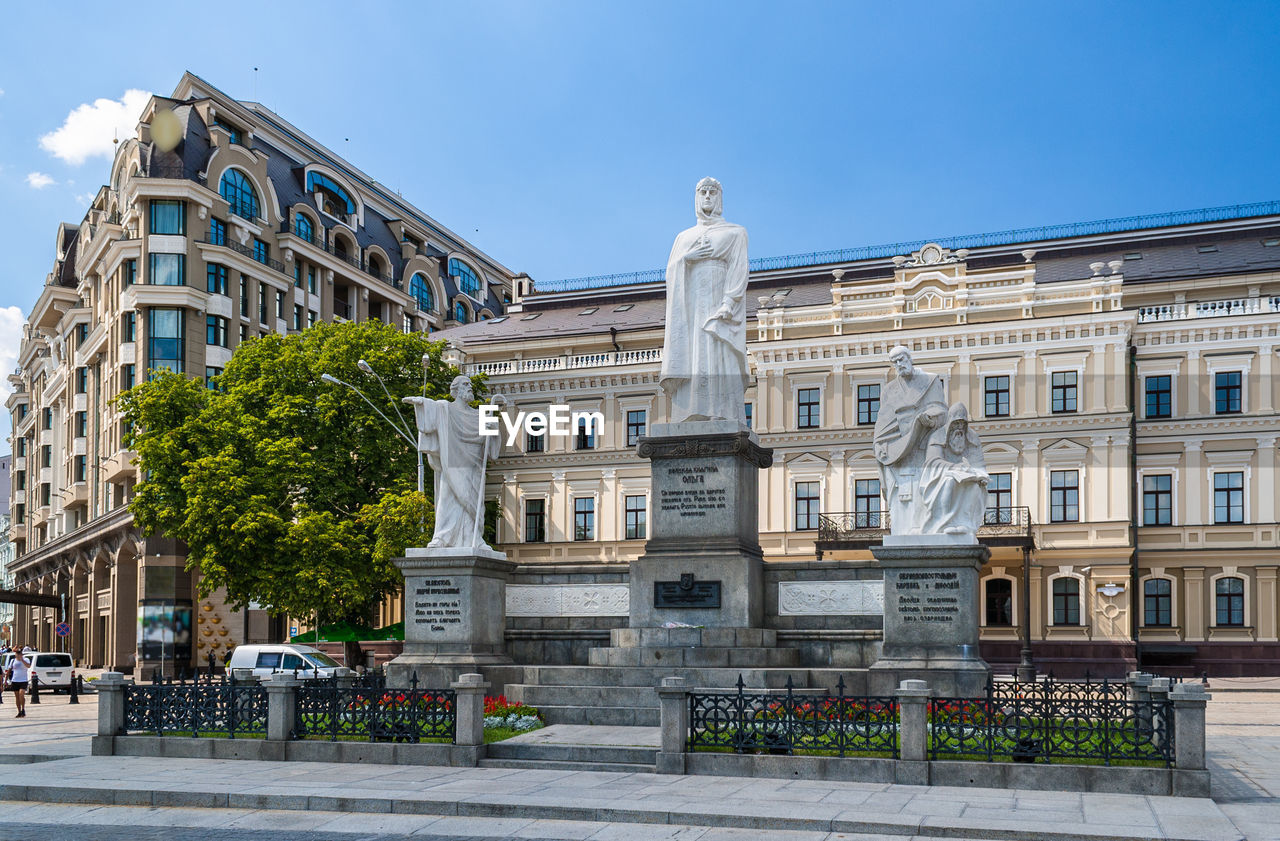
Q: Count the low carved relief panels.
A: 2